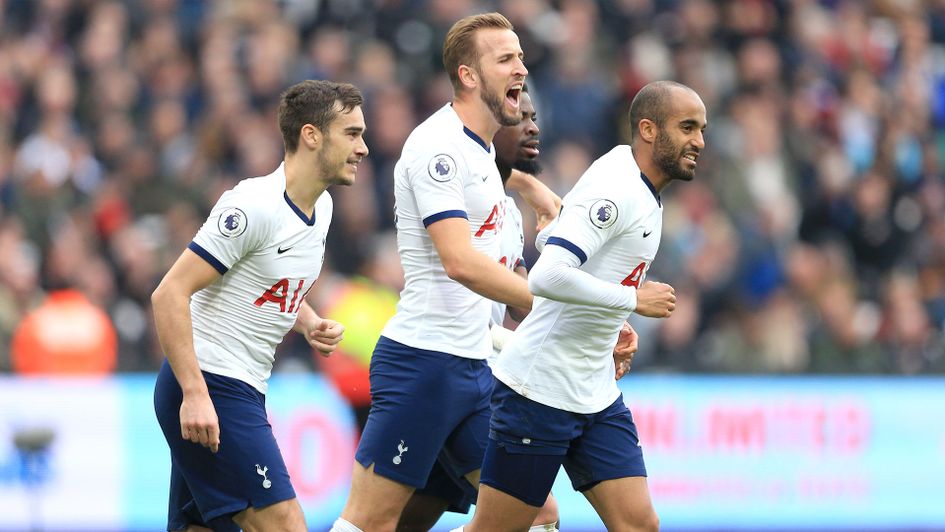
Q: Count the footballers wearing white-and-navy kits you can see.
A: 4